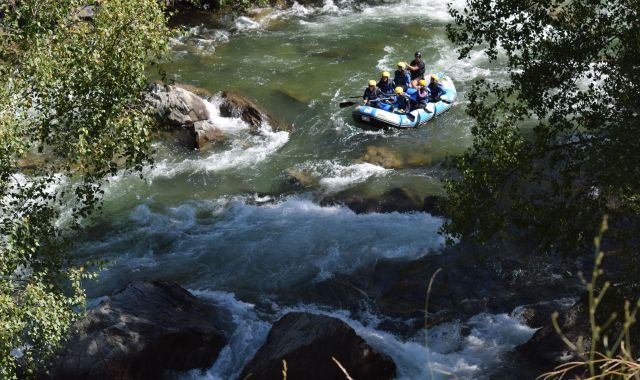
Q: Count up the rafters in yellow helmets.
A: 6